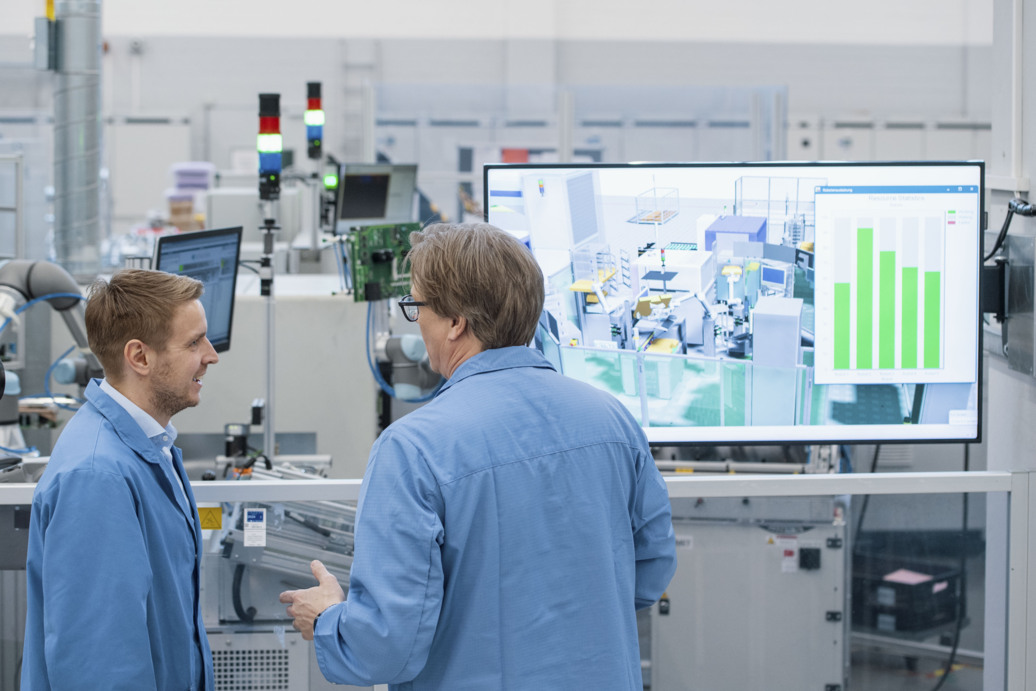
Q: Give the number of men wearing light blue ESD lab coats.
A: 2